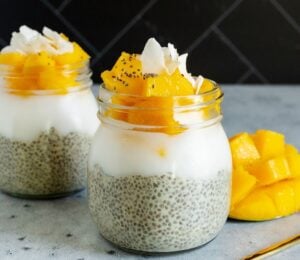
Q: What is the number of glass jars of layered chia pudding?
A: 2